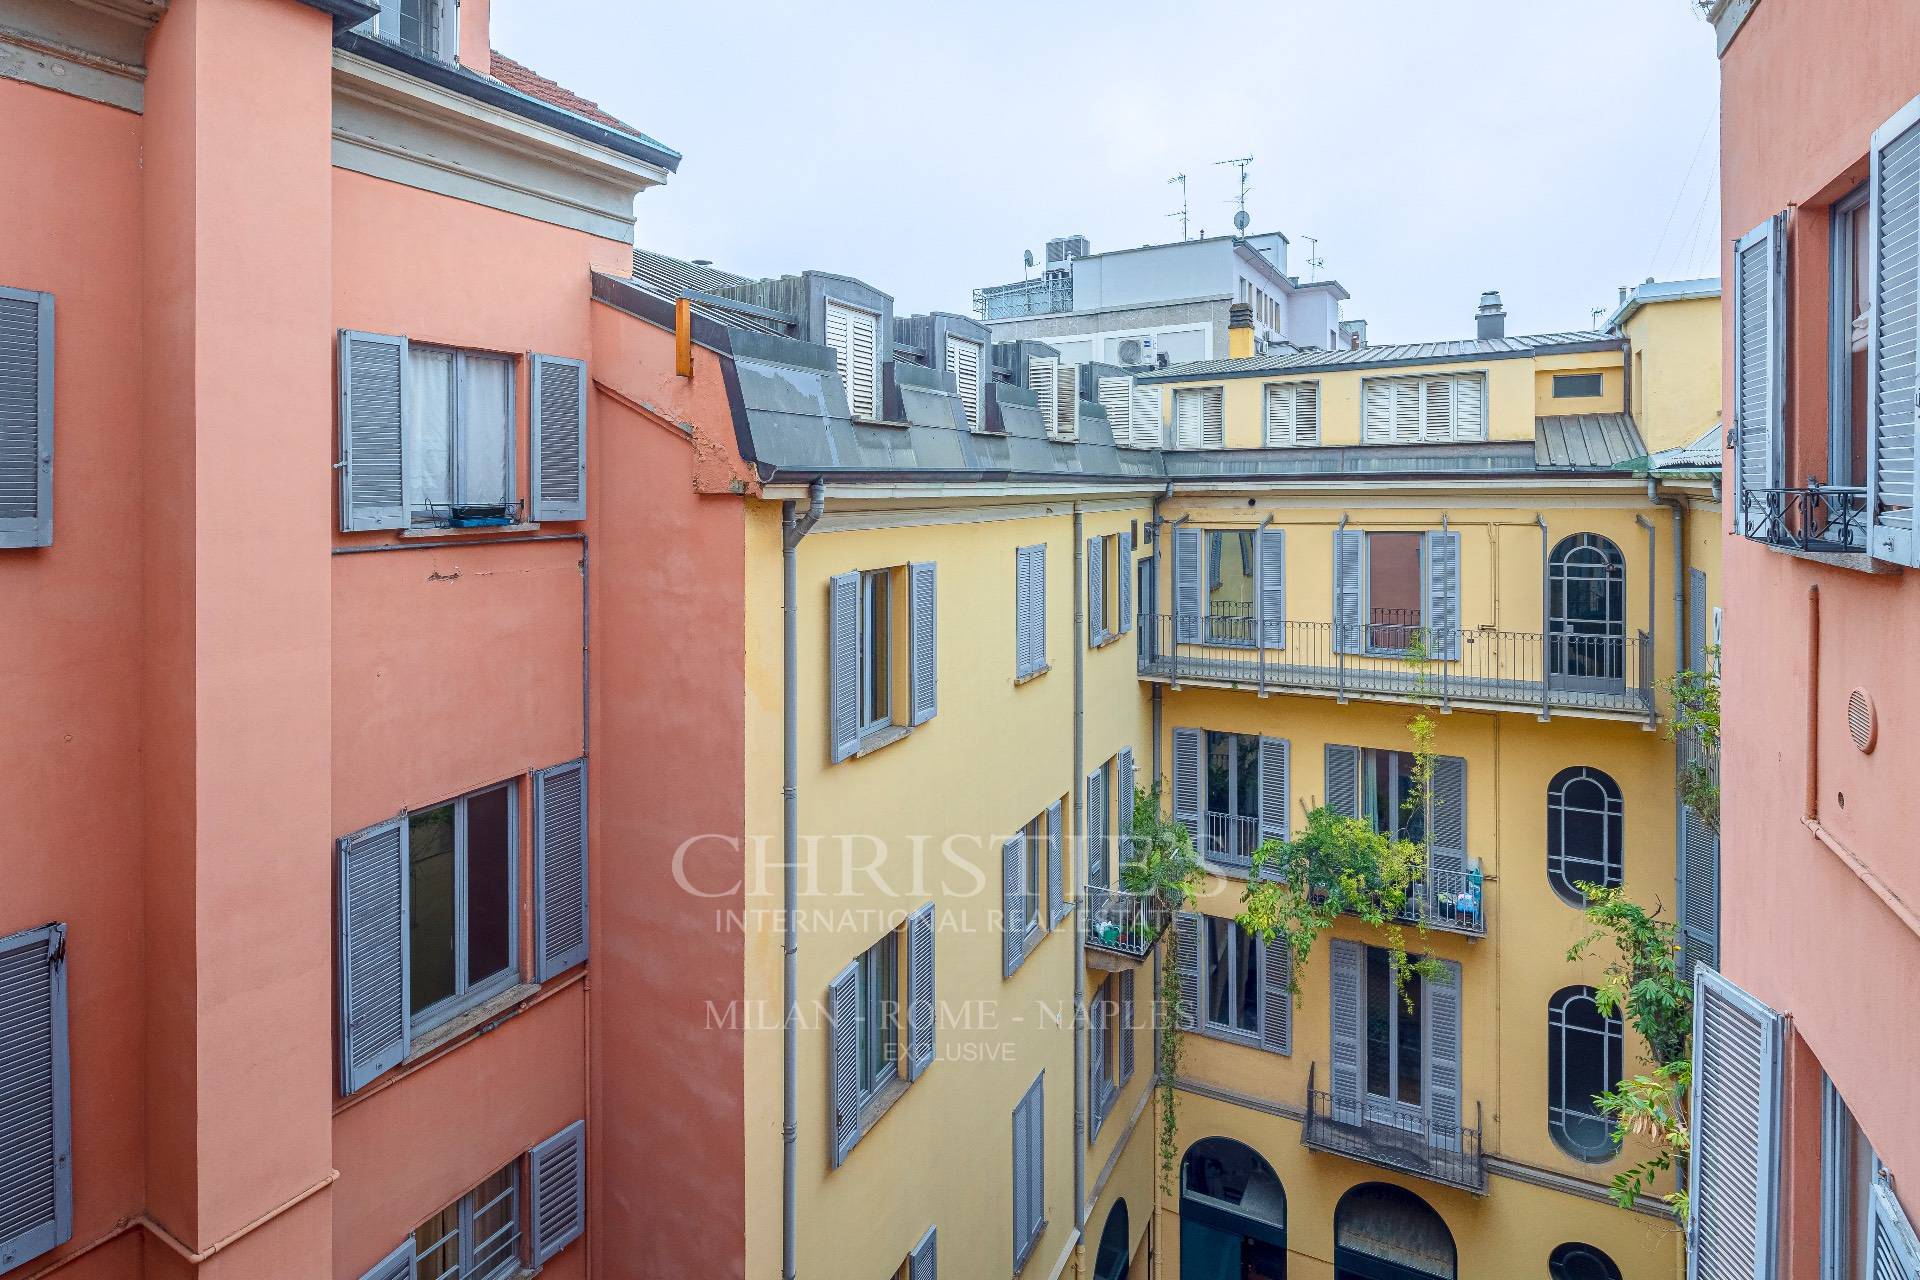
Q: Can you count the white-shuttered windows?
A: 7